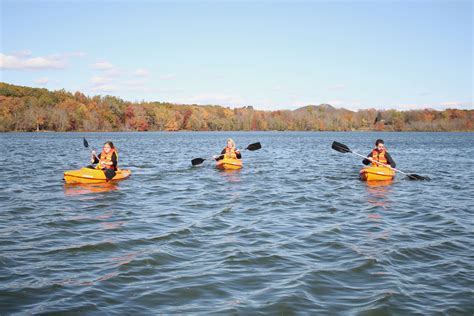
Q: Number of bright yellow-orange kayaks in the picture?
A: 3